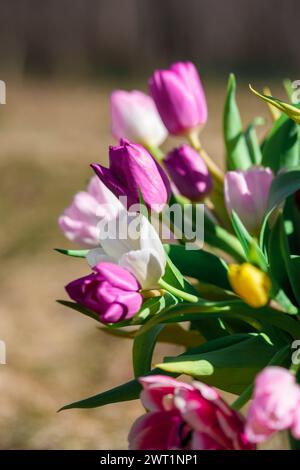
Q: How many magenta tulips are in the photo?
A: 4